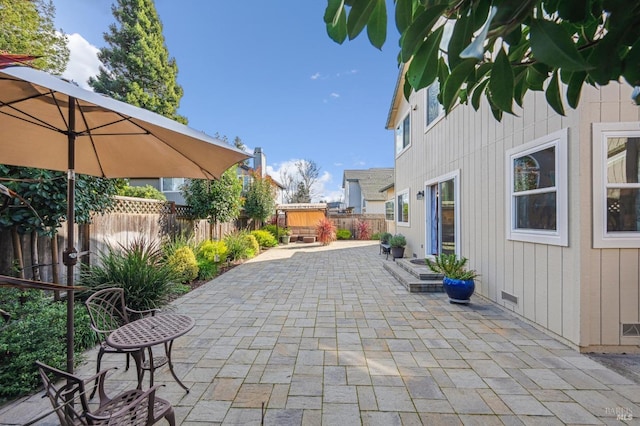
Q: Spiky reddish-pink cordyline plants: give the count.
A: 2